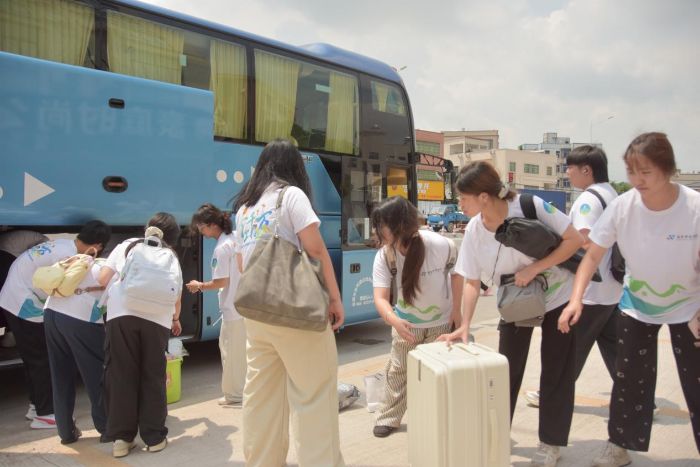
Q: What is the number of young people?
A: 9